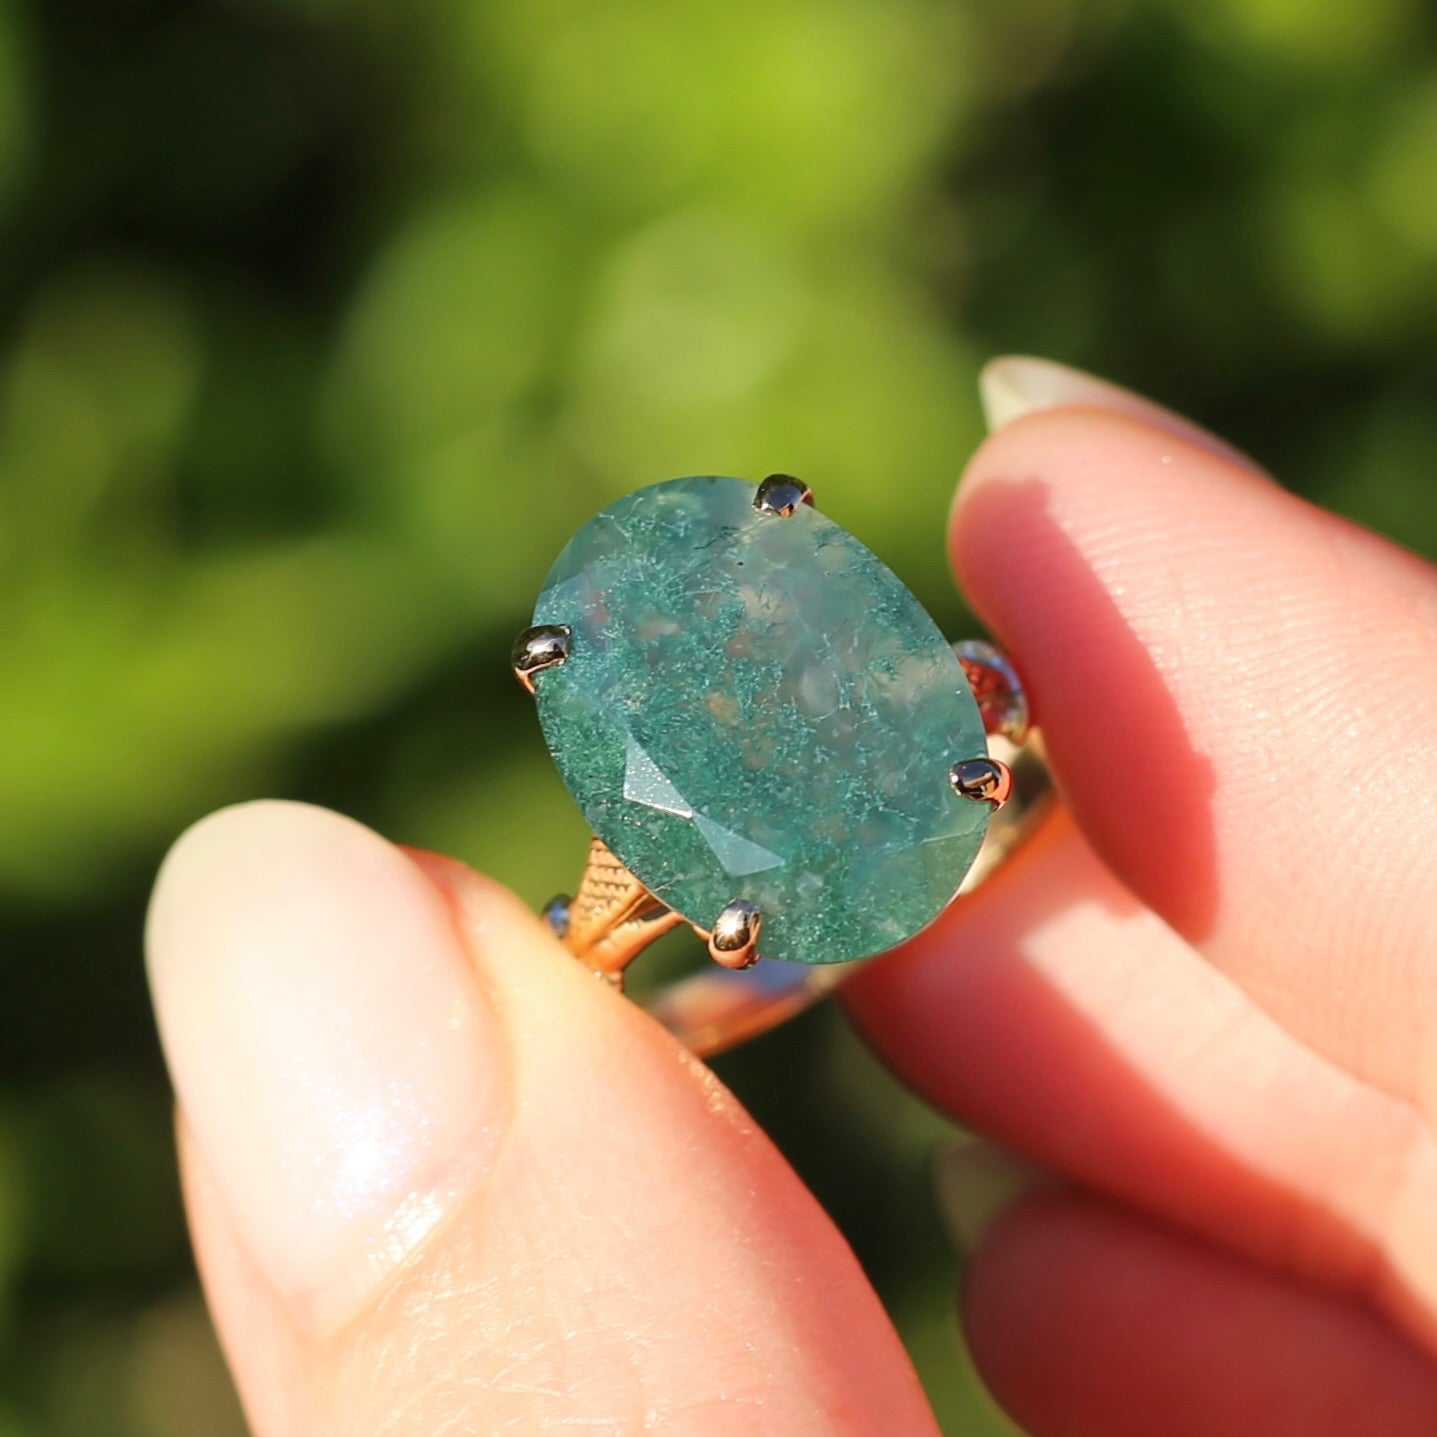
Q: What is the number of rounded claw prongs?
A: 4